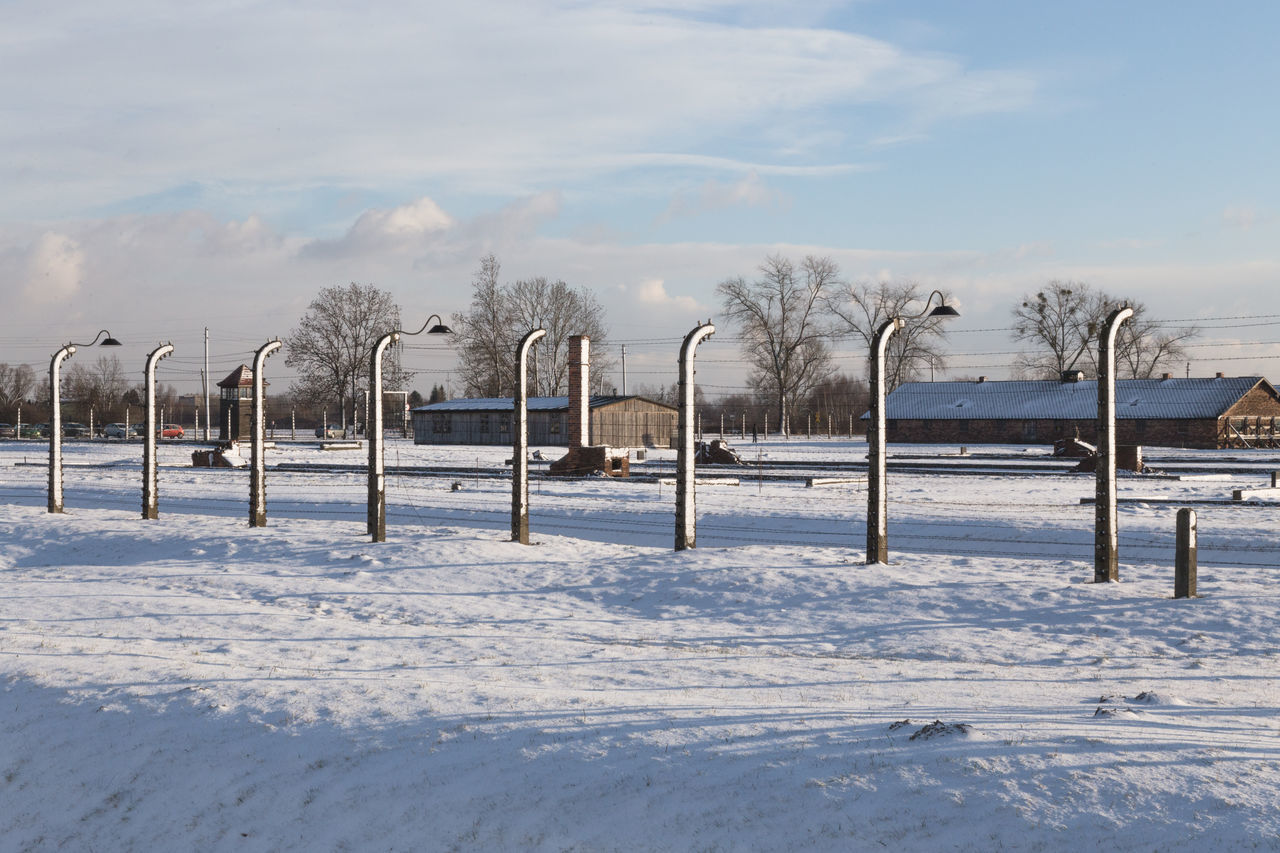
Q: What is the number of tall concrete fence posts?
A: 8